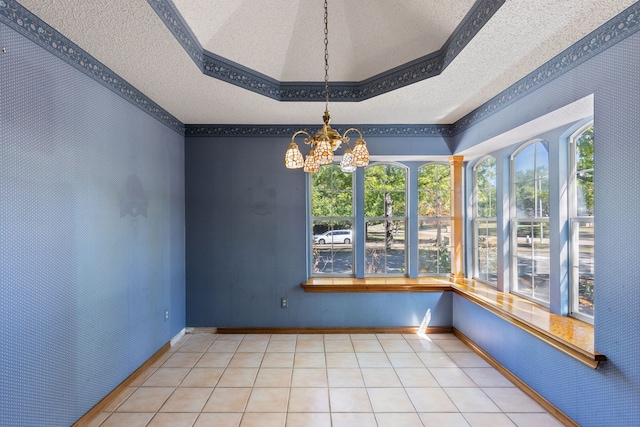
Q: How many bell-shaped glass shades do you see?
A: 5